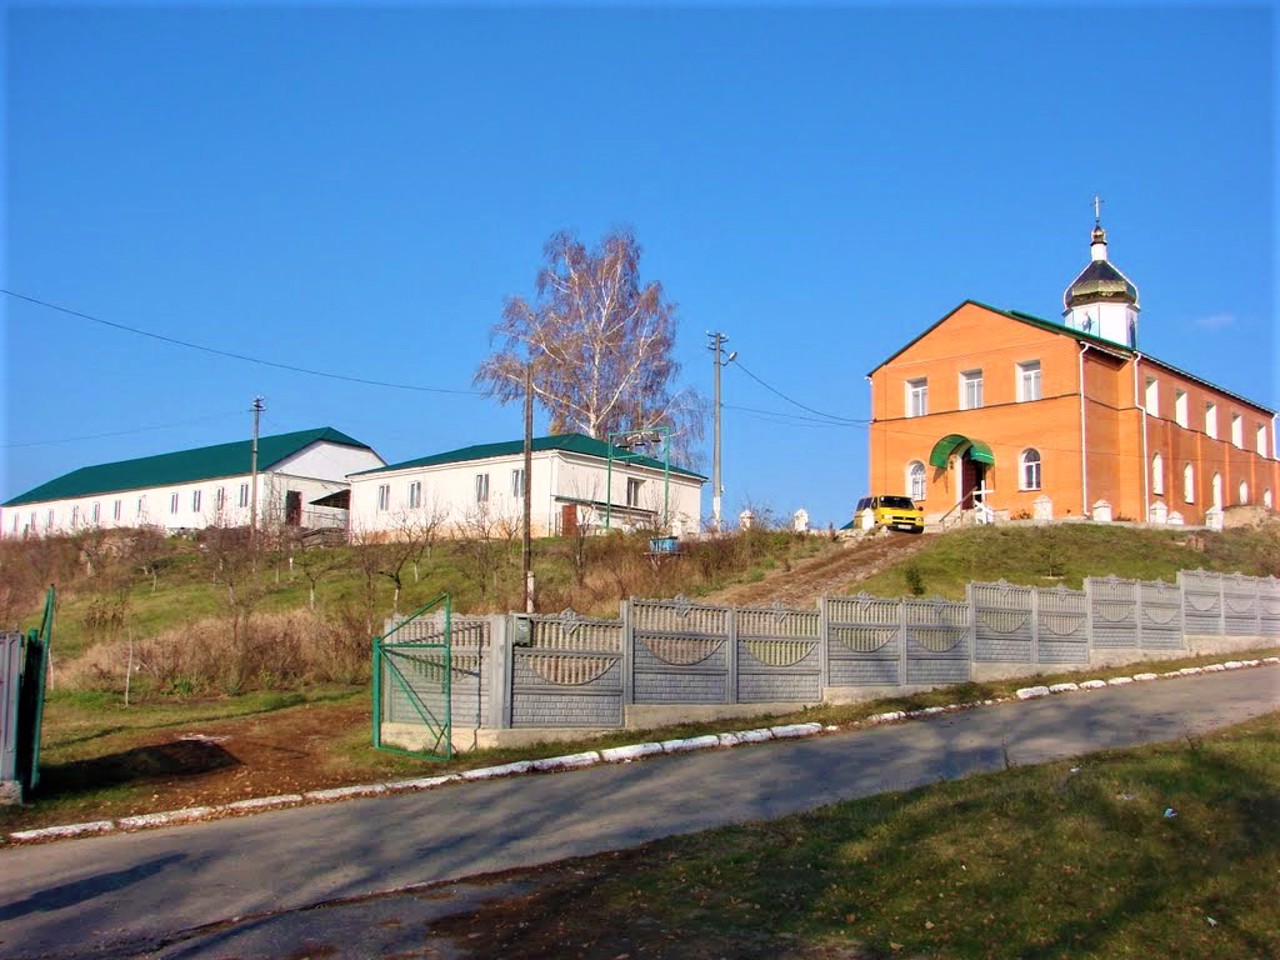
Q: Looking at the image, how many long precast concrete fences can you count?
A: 1